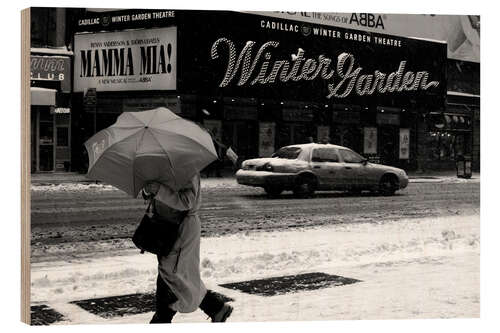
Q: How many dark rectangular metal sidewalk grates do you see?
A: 3